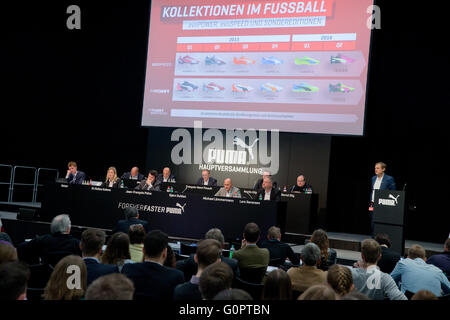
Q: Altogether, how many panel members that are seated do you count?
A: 10